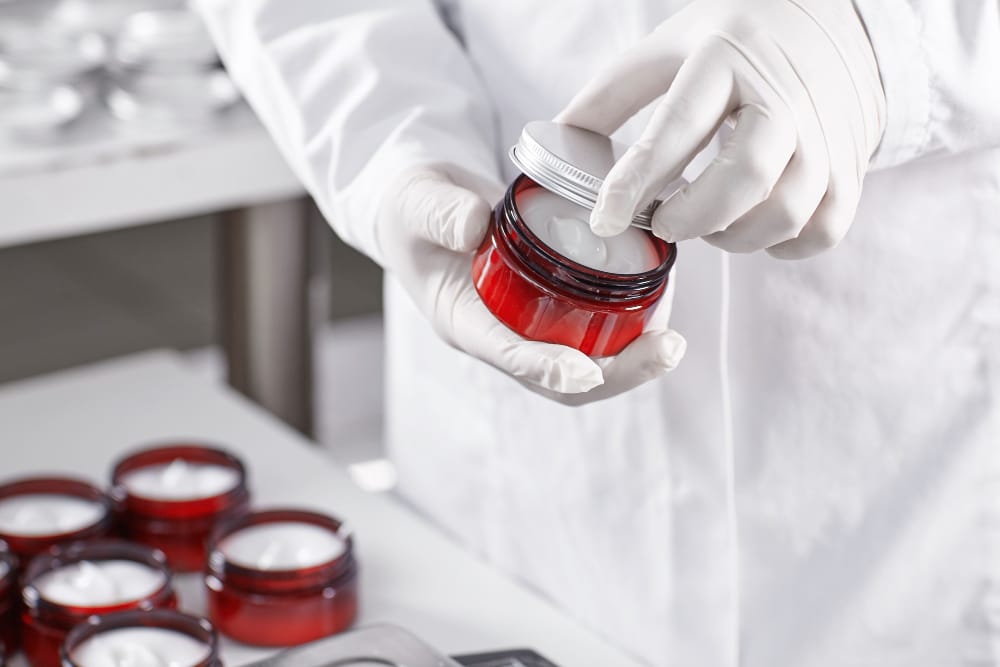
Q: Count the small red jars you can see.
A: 7